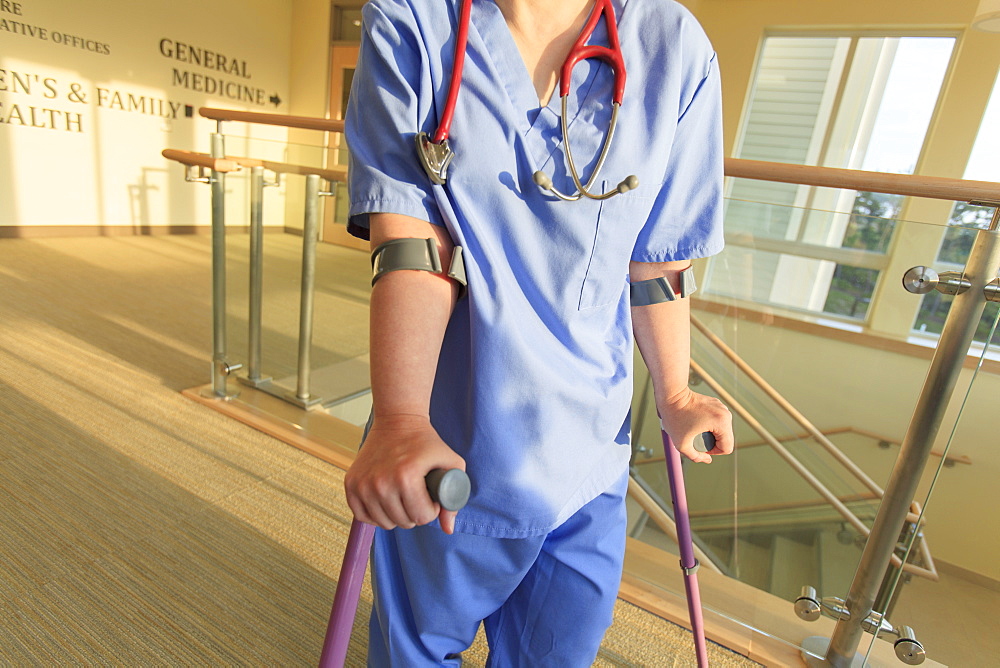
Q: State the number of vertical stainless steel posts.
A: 4